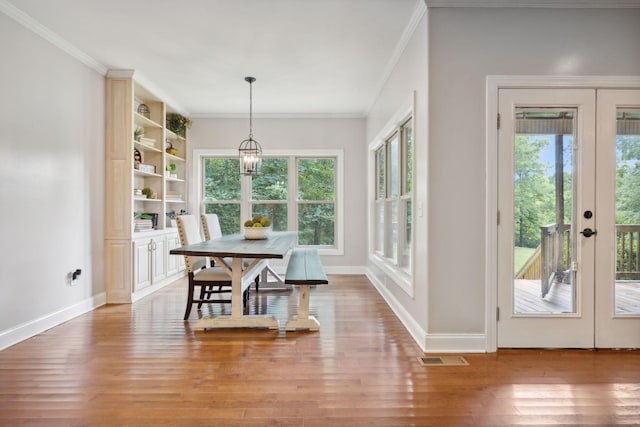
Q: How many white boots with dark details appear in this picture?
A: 0